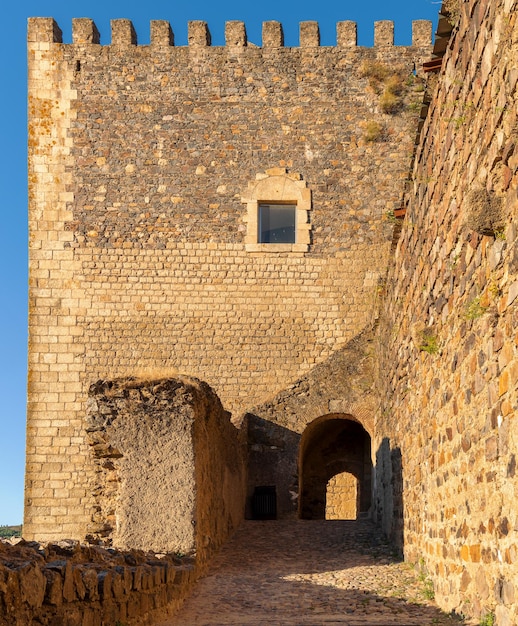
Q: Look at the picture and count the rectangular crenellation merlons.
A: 11